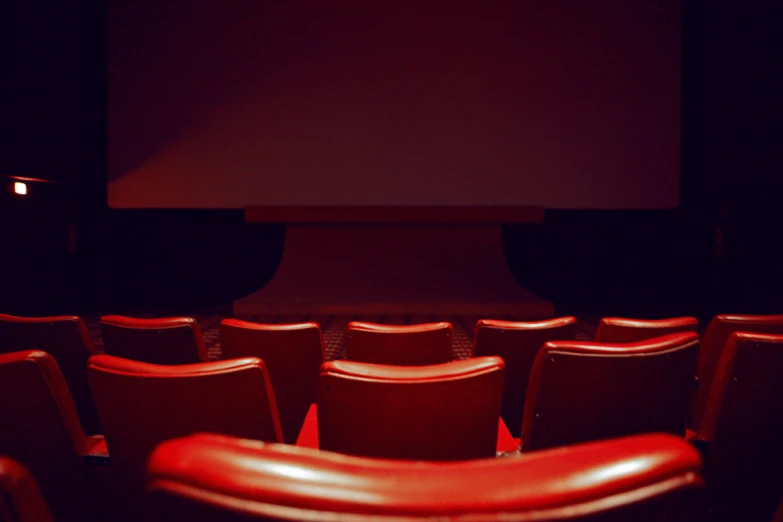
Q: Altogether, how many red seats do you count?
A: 14